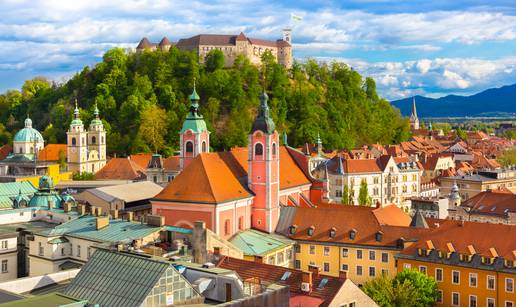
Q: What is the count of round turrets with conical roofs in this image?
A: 2